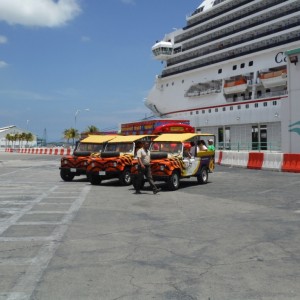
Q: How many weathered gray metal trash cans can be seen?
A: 0